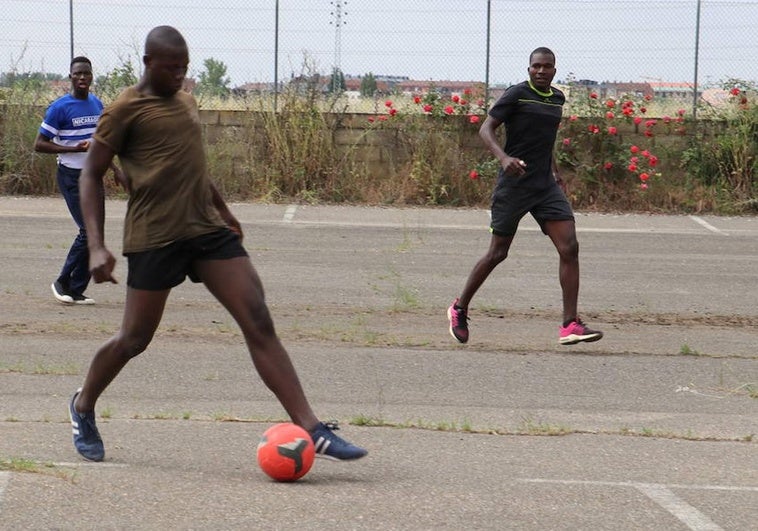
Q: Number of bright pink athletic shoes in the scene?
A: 2